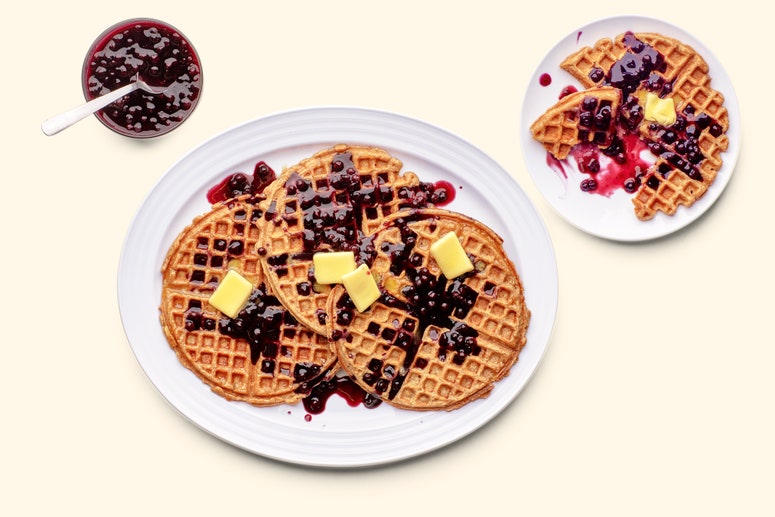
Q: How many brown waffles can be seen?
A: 4